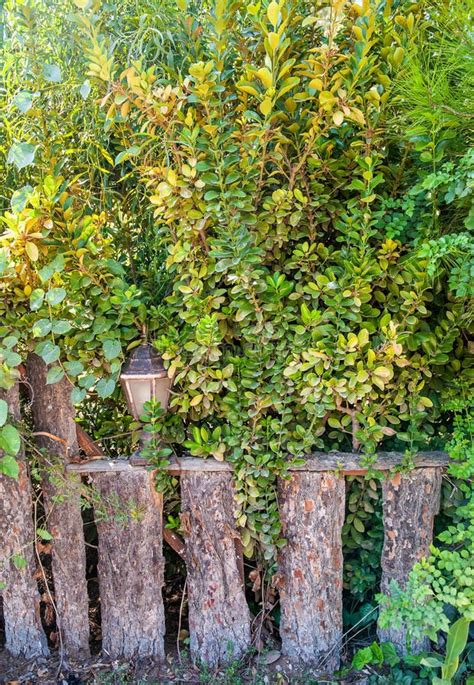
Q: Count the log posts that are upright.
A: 6